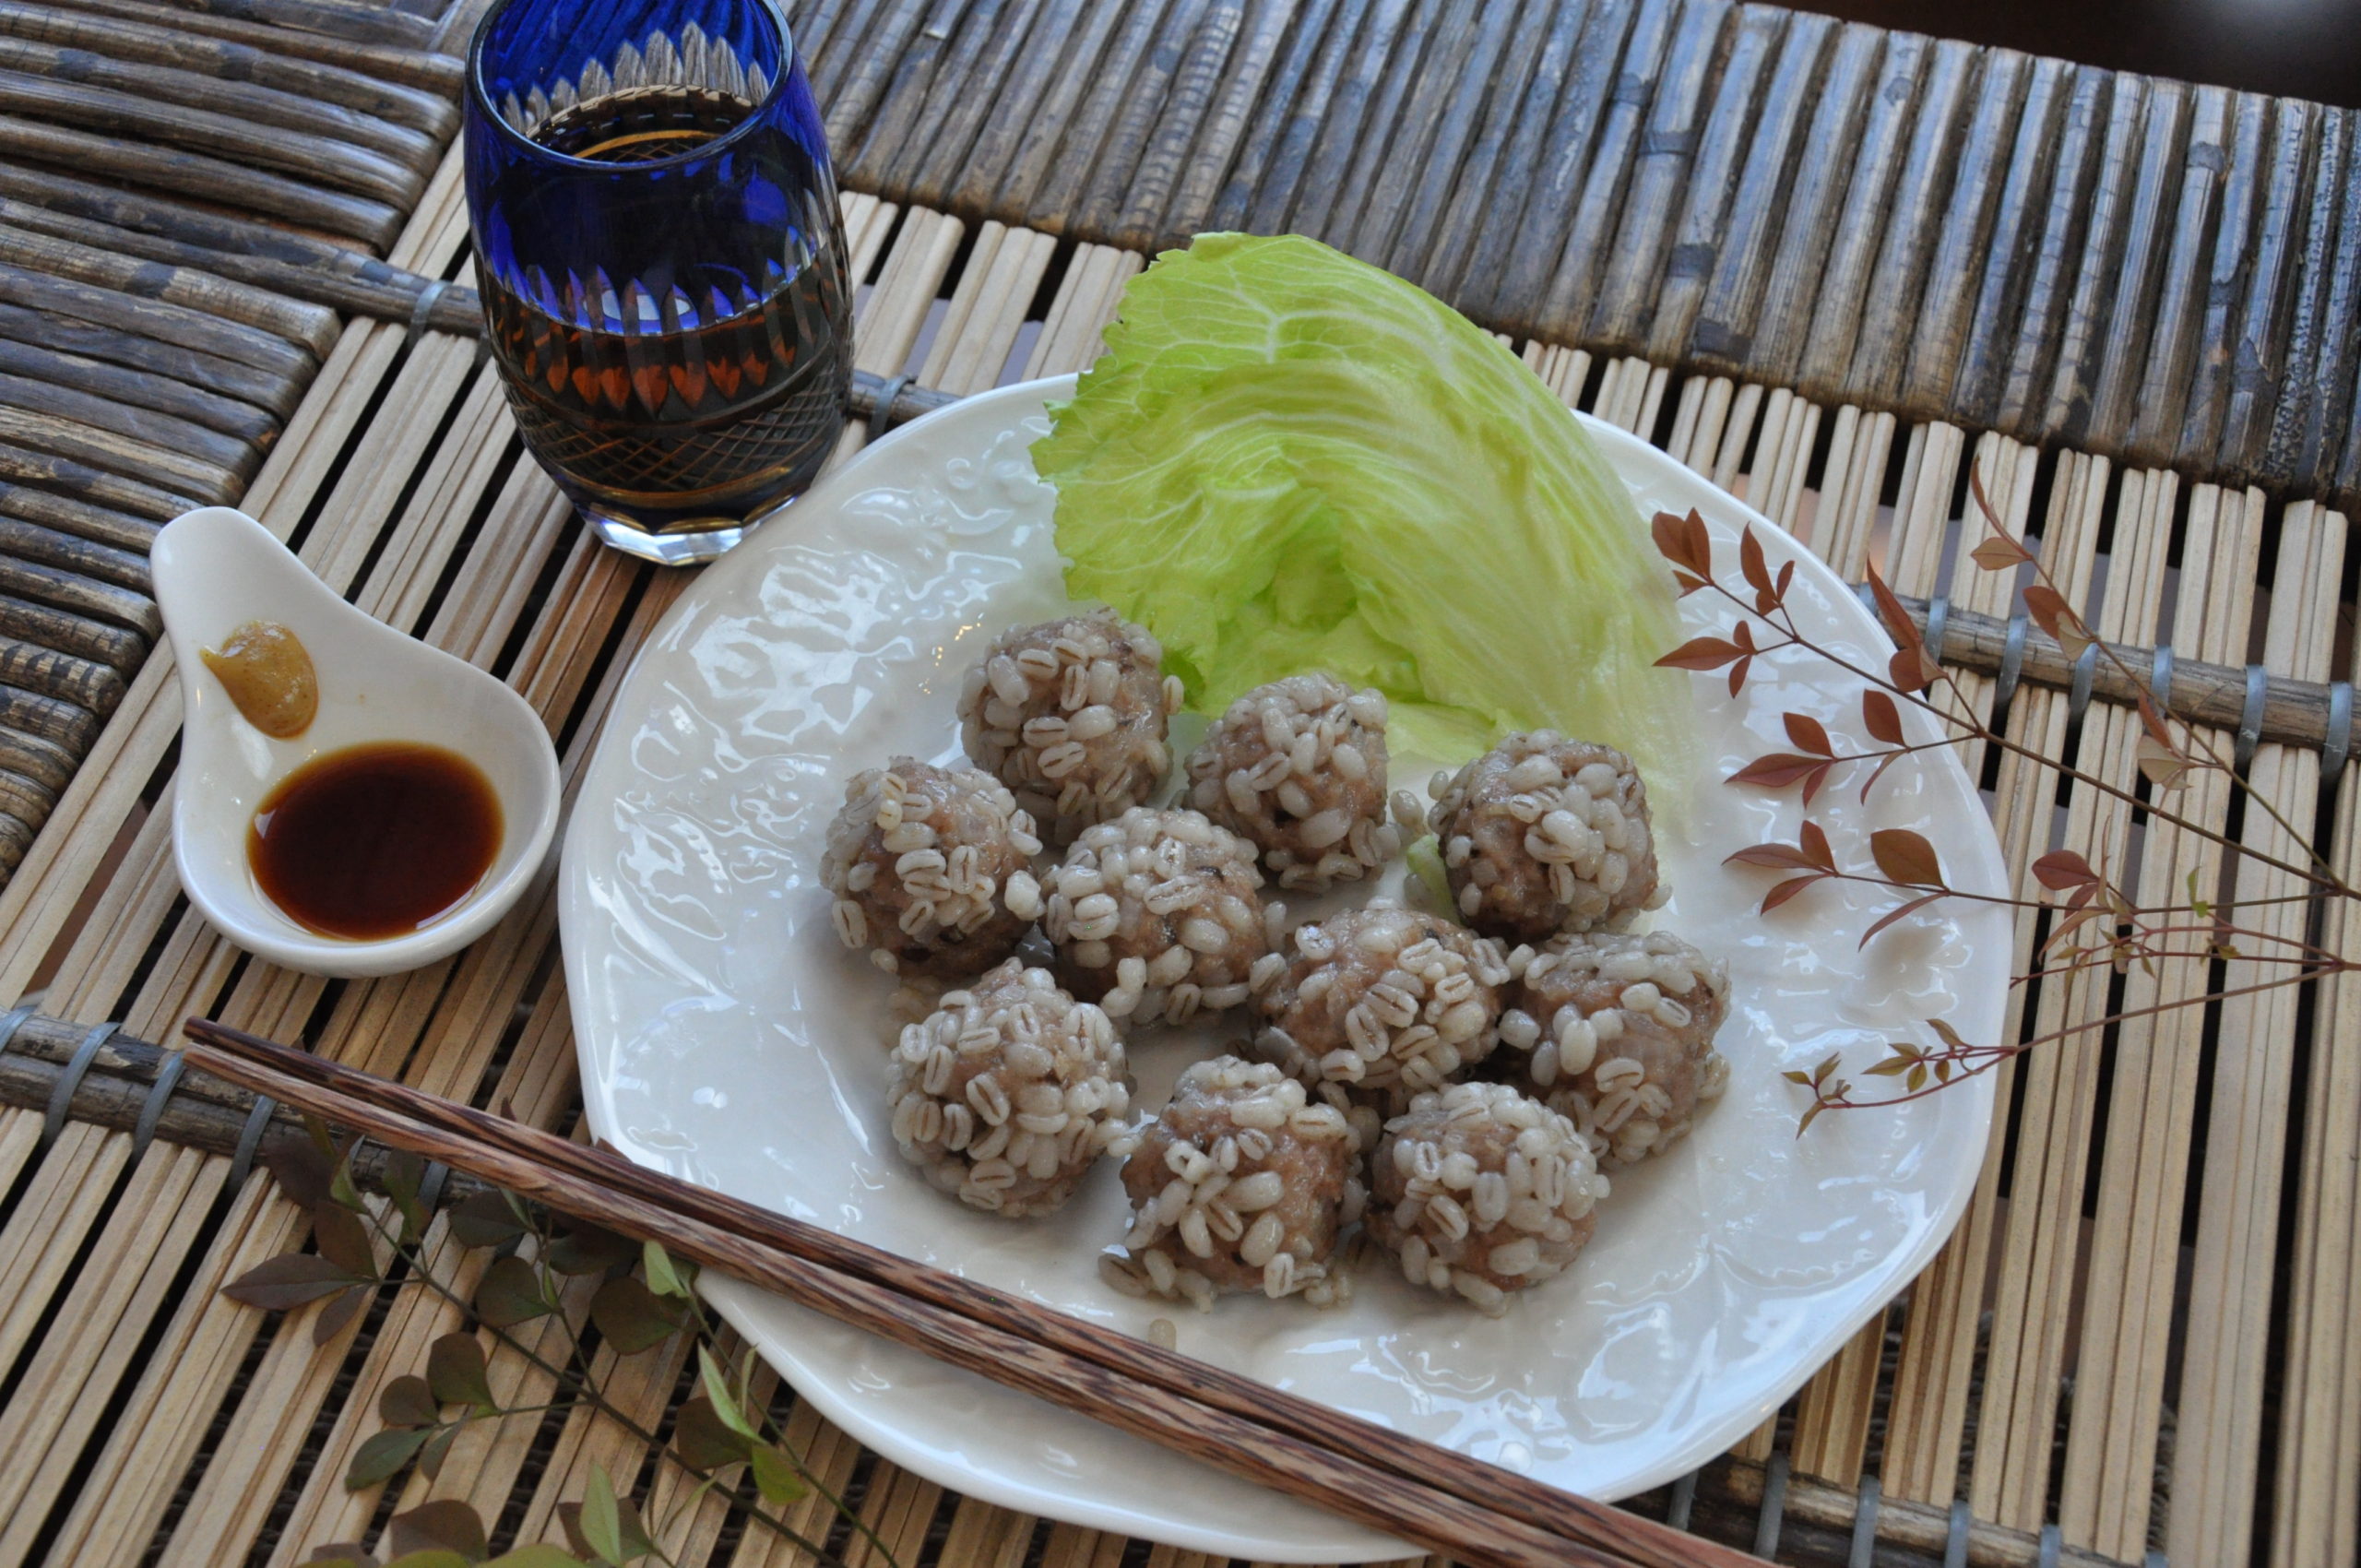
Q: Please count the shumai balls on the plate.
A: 10